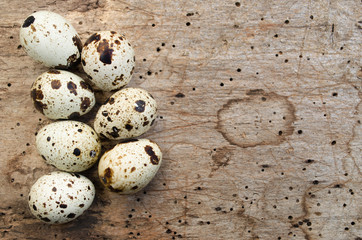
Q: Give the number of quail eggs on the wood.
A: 7